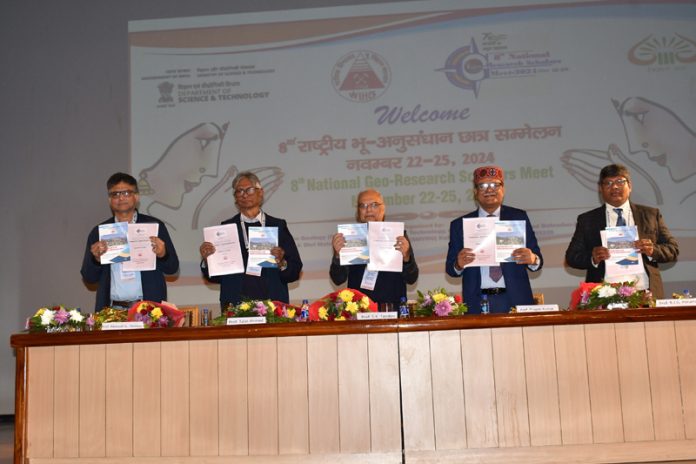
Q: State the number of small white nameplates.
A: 5